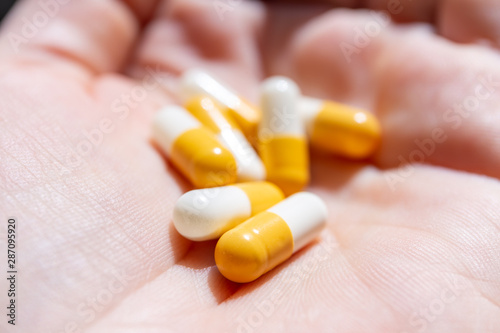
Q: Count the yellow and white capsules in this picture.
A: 7